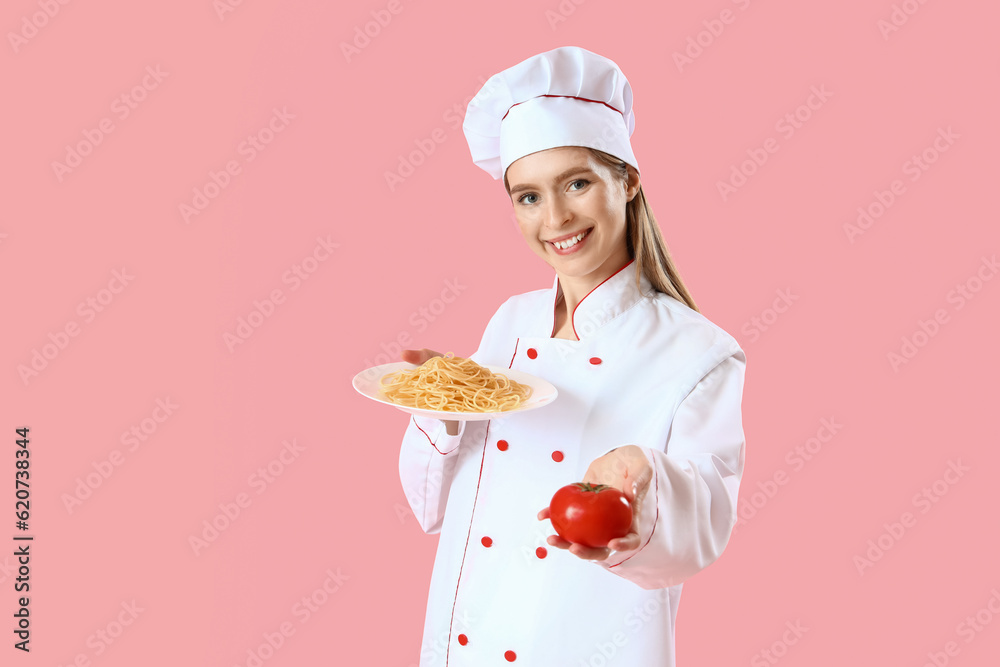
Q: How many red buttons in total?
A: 8